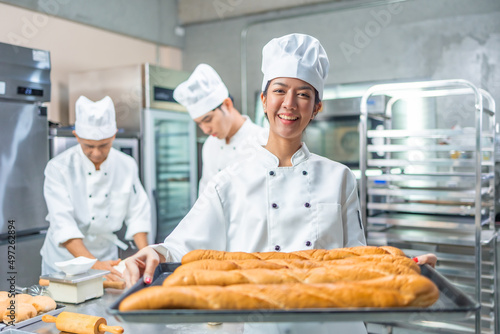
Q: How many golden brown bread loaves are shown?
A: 4